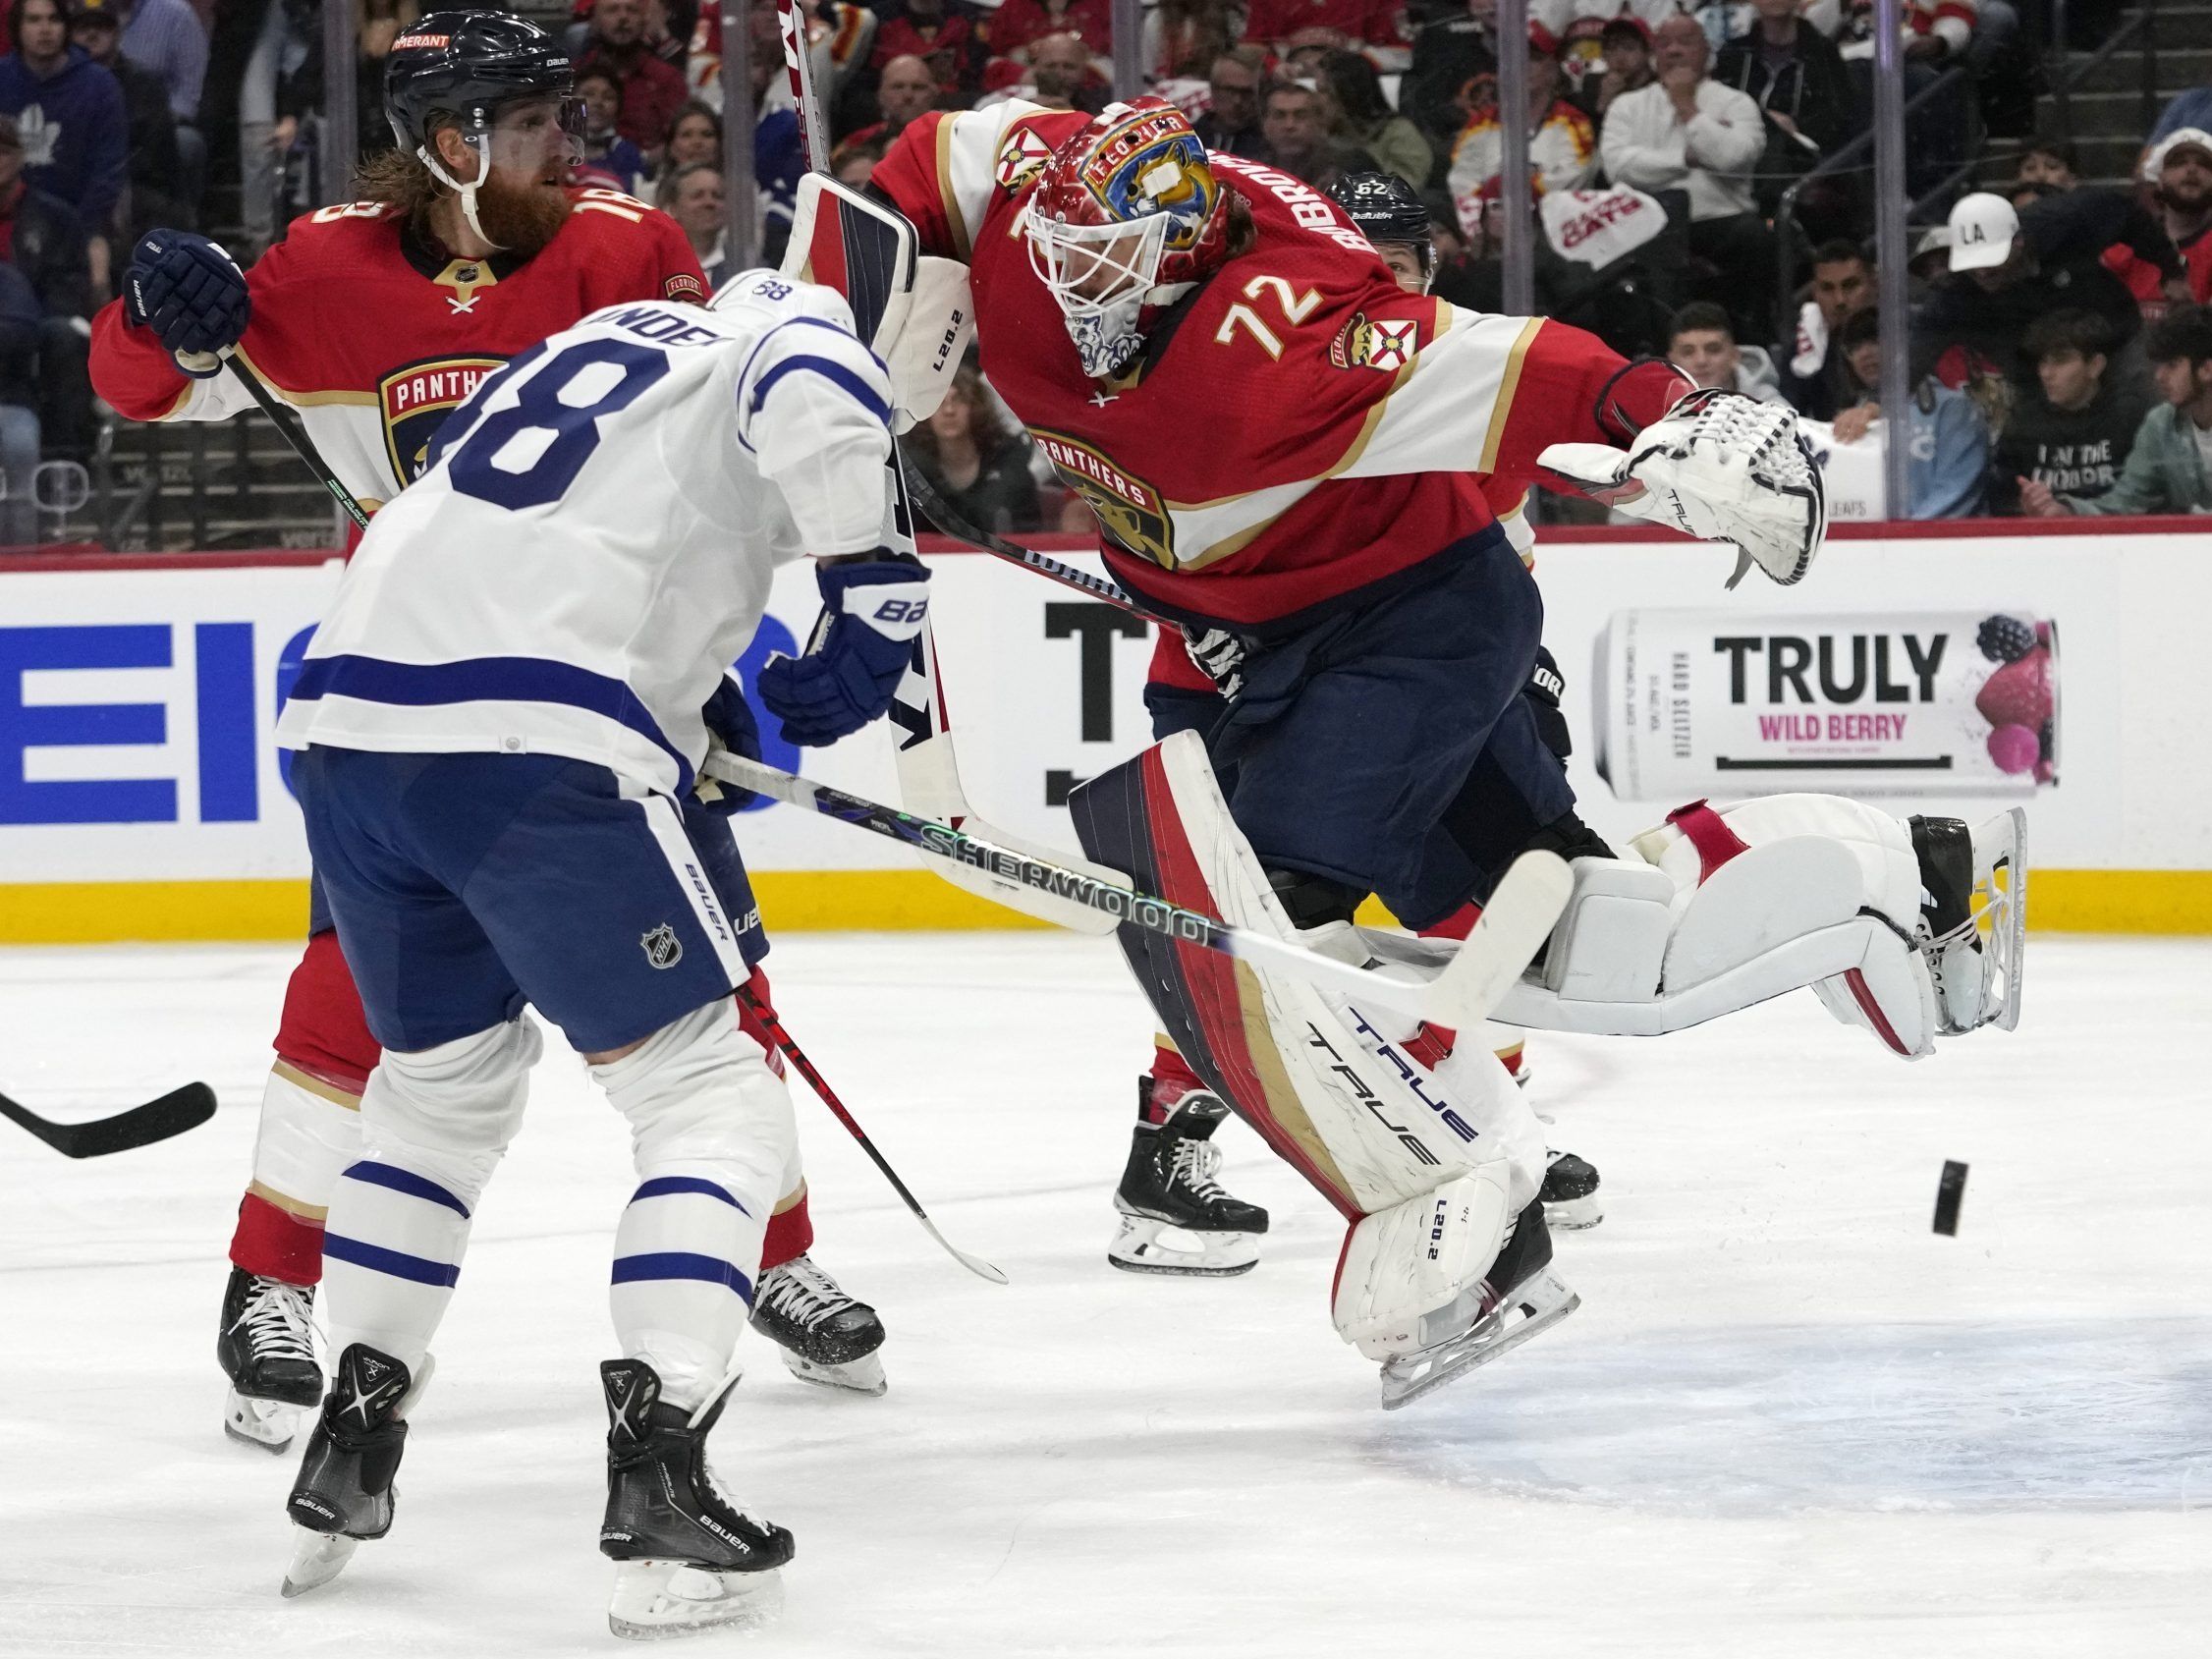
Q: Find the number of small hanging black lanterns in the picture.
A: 0